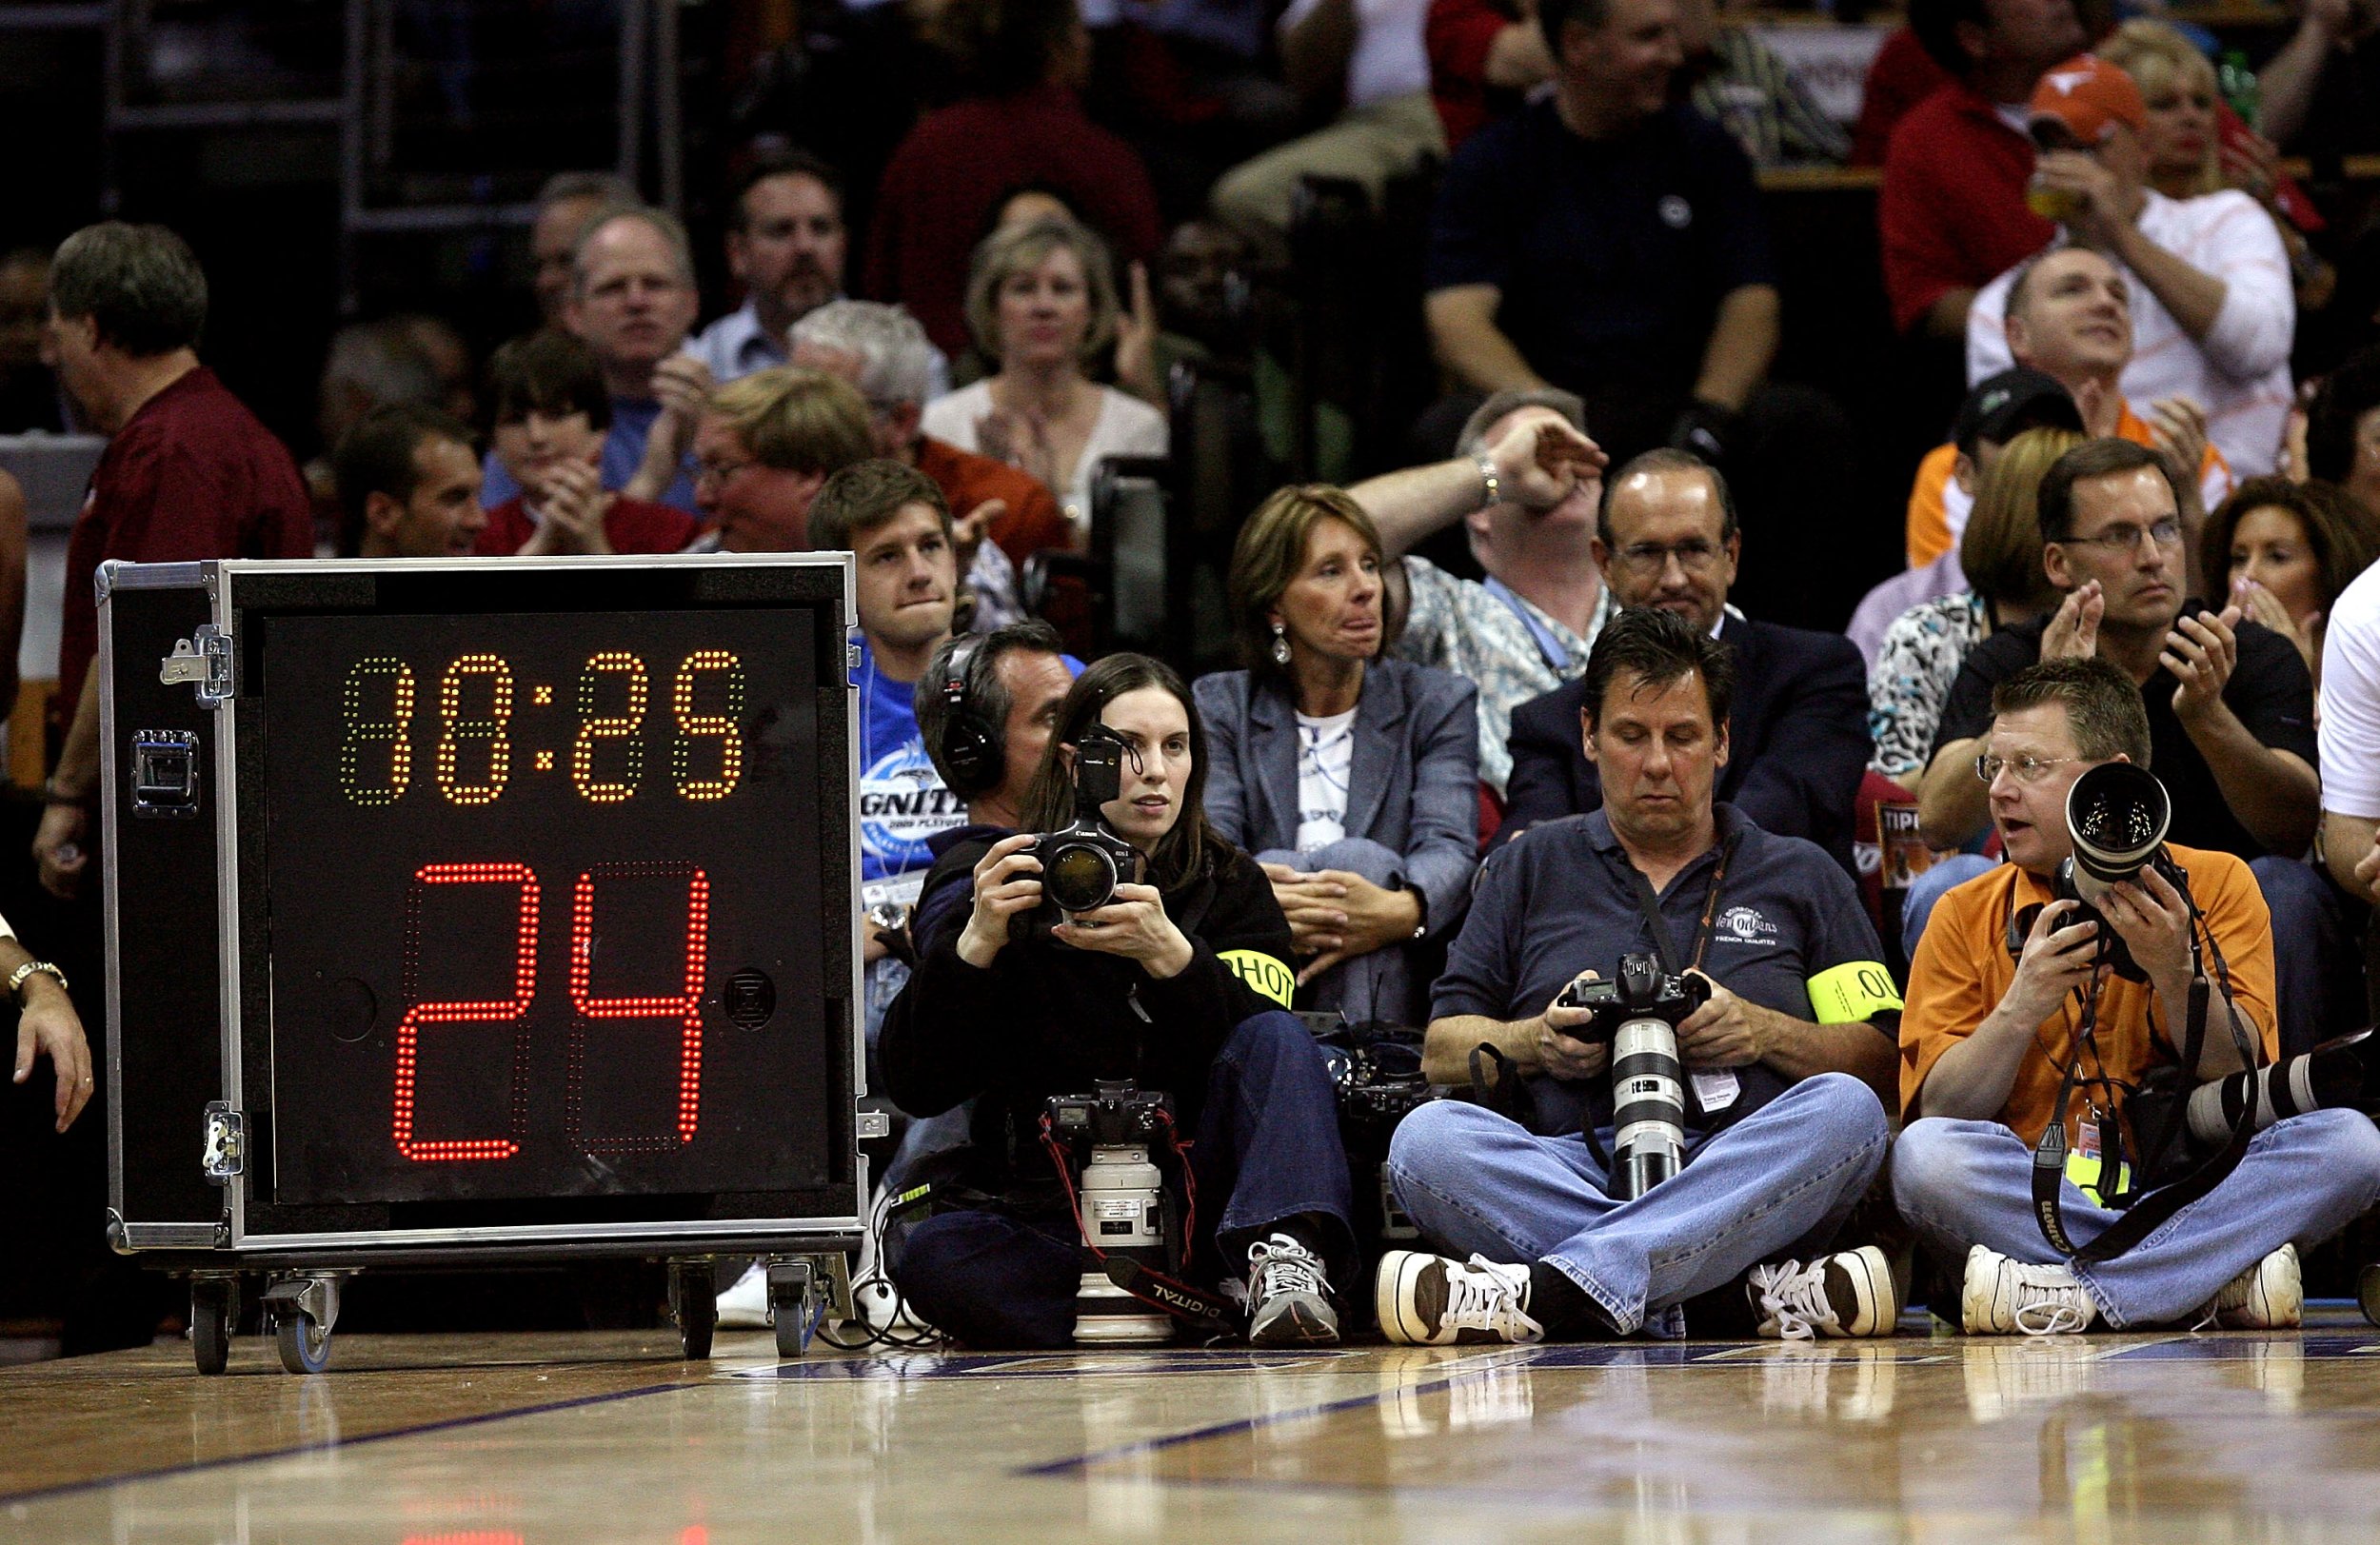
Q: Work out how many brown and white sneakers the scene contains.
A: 2